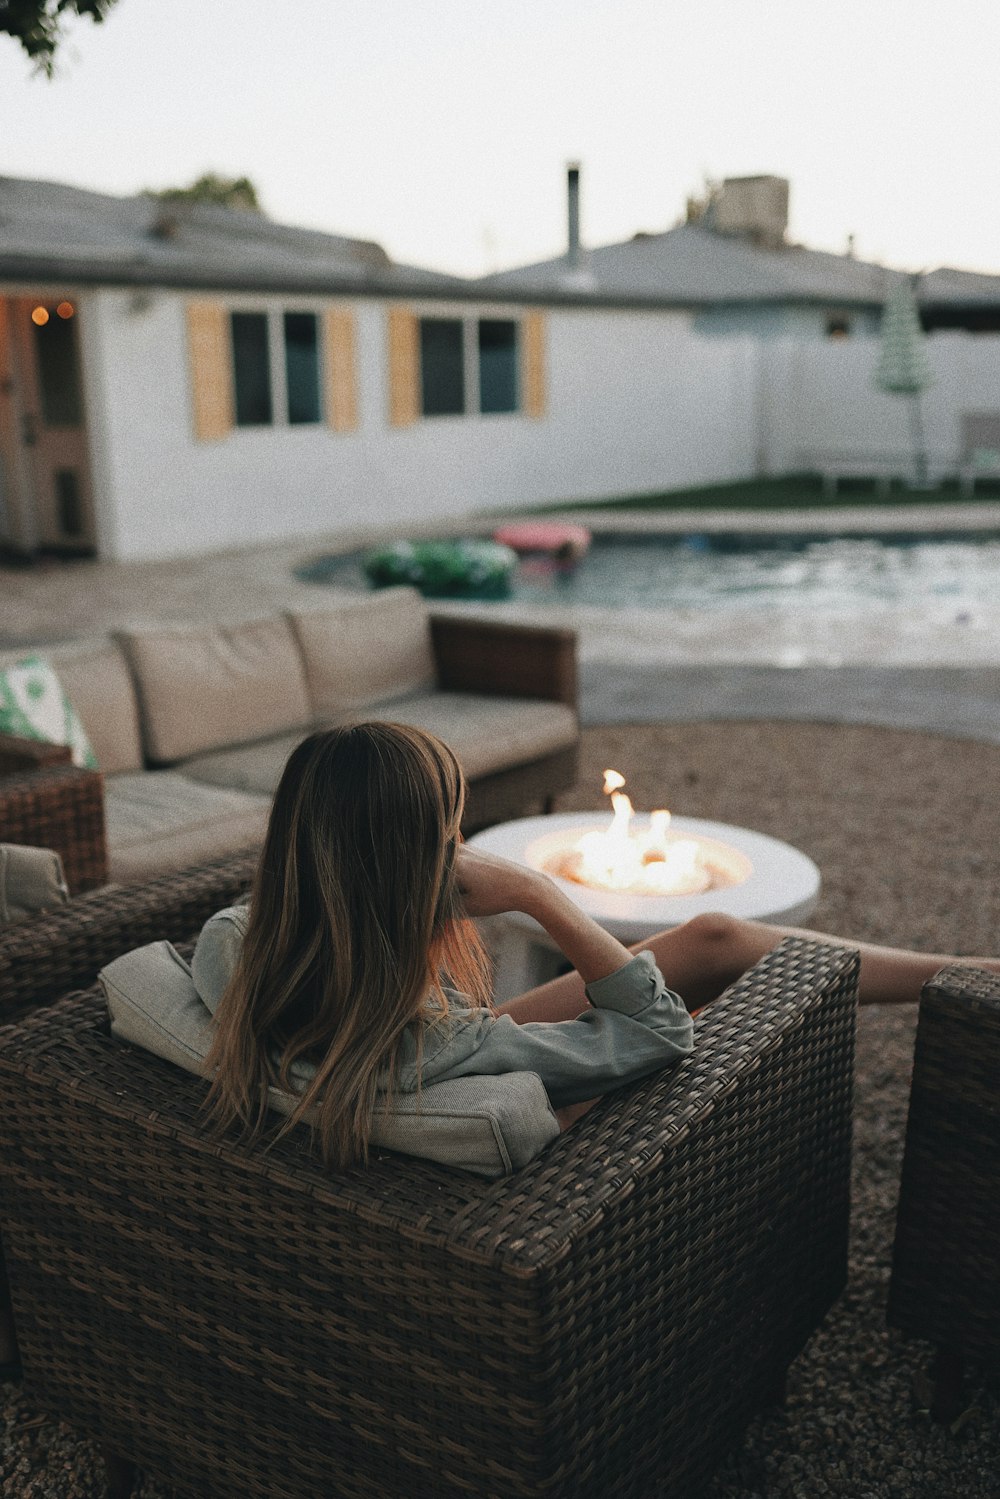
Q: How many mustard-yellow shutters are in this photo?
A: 4